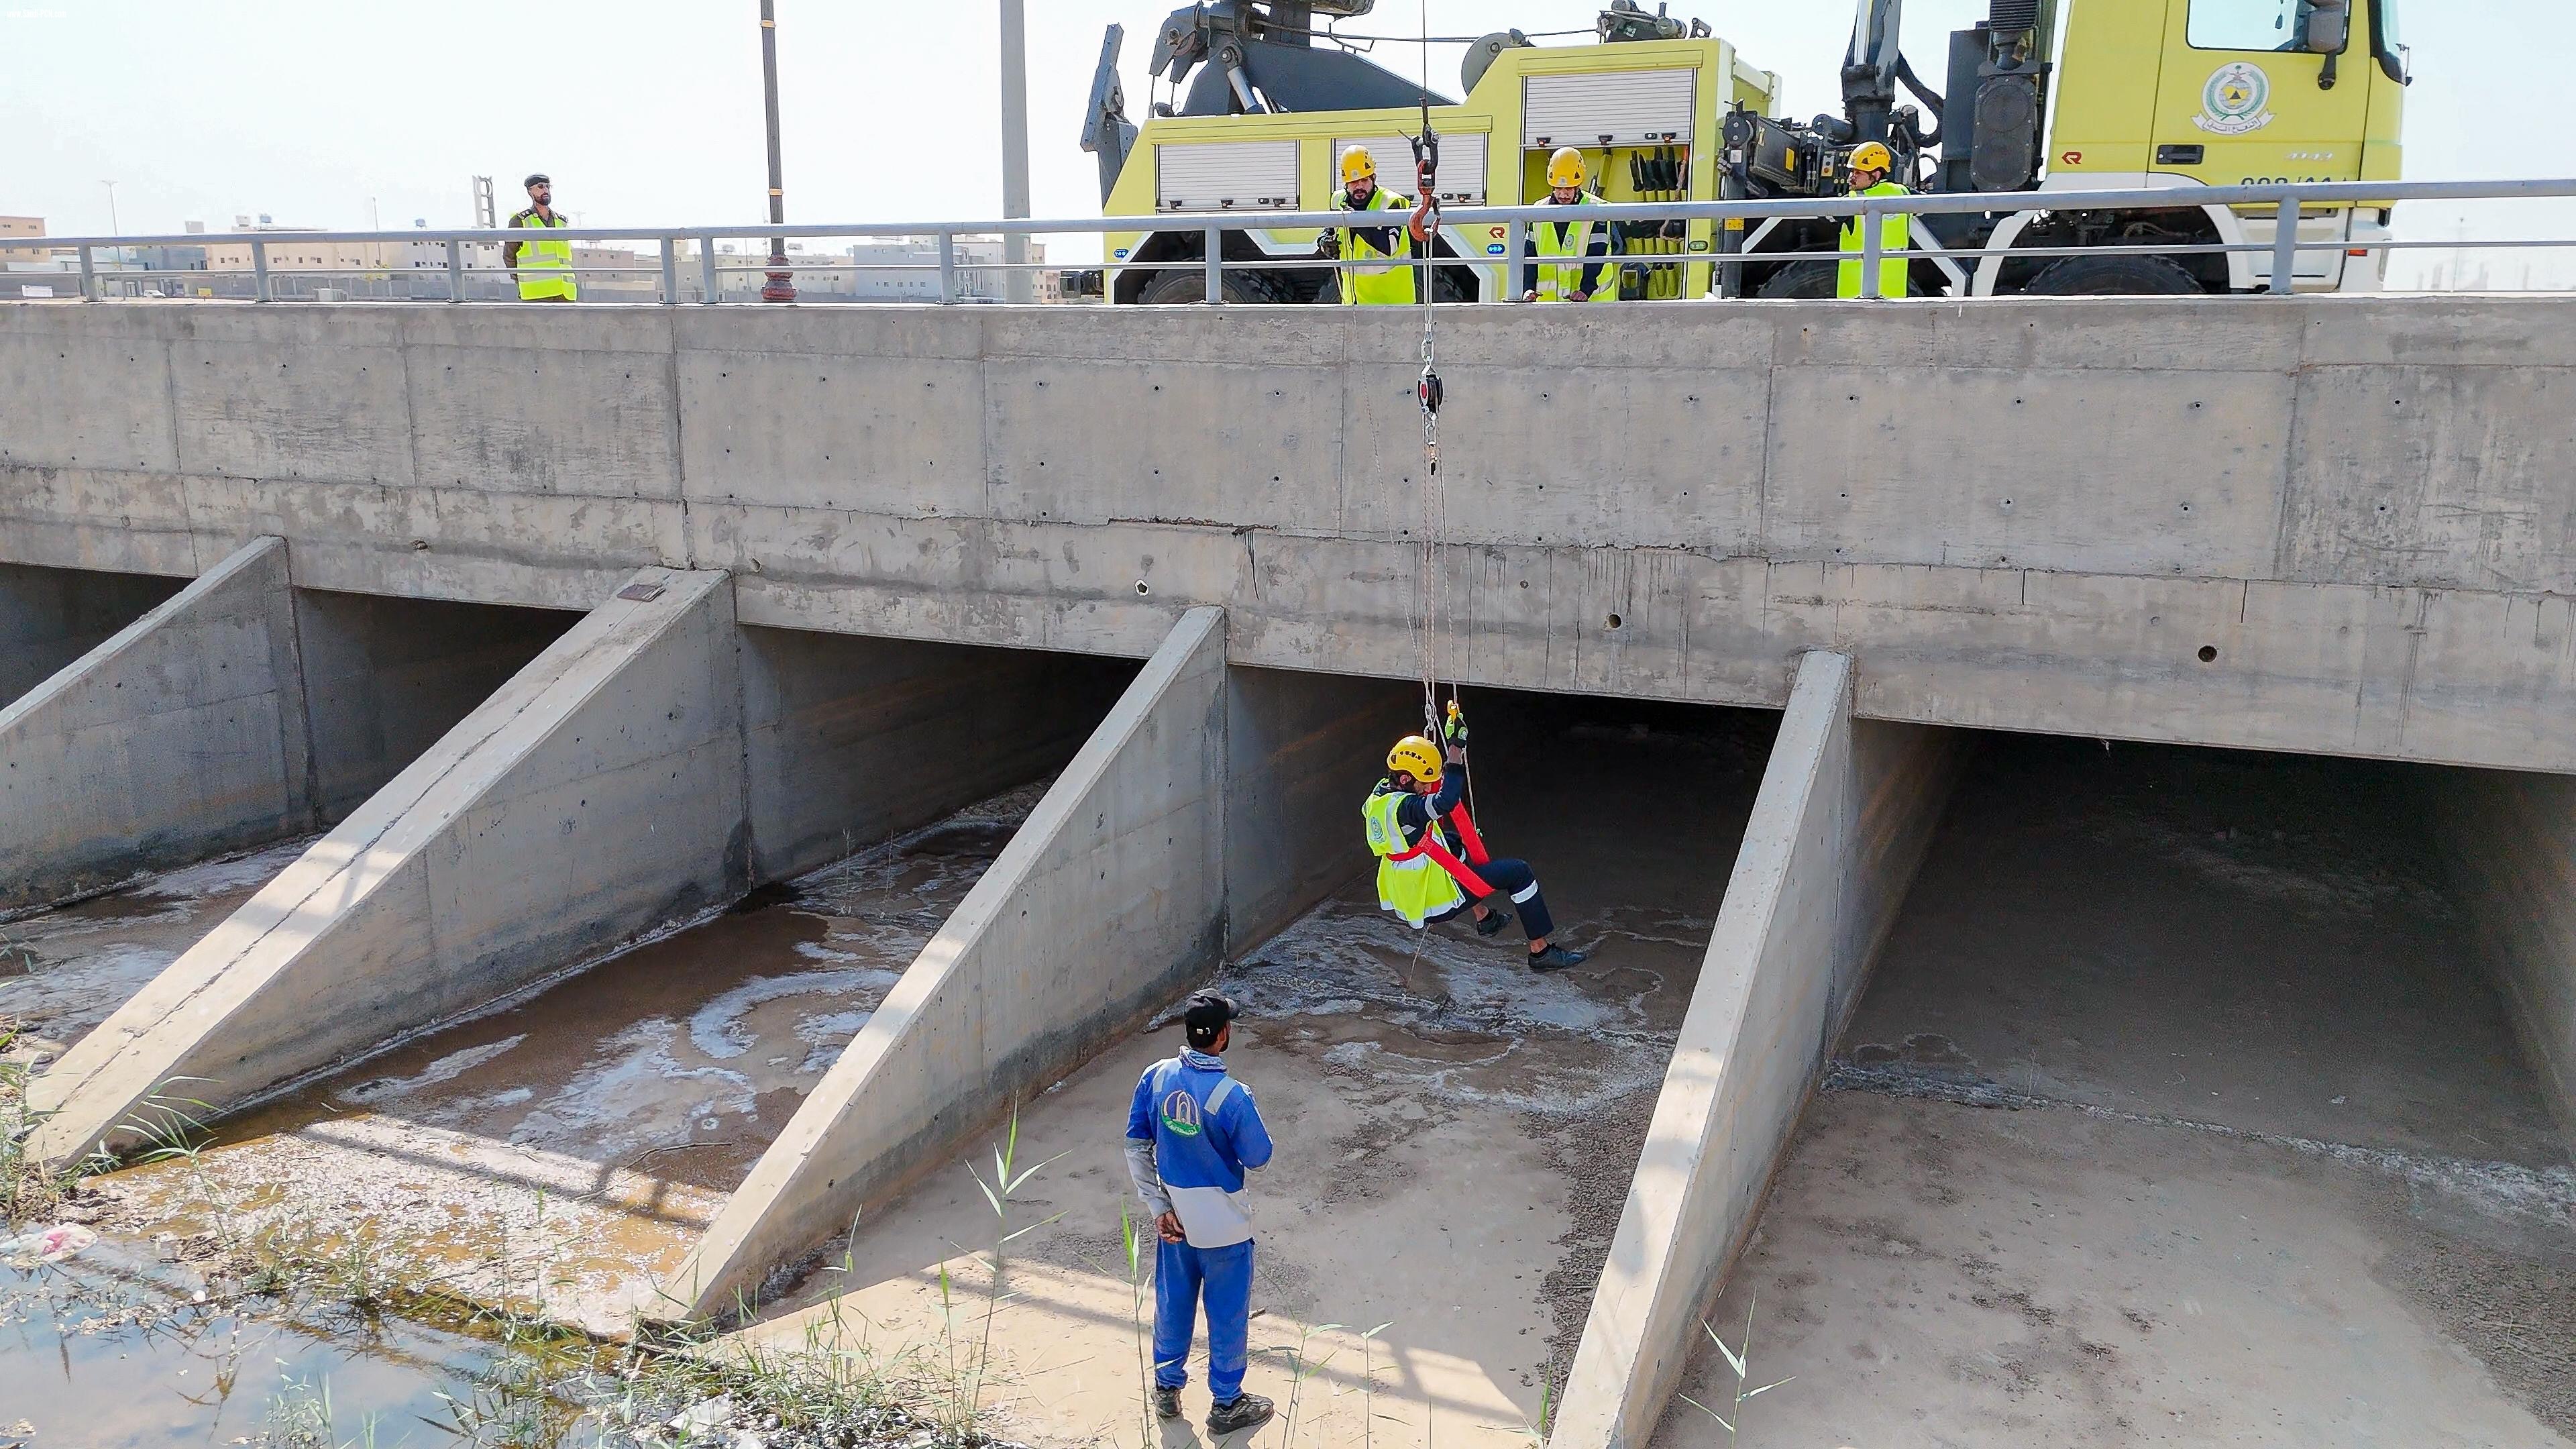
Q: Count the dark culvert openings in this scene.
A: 5